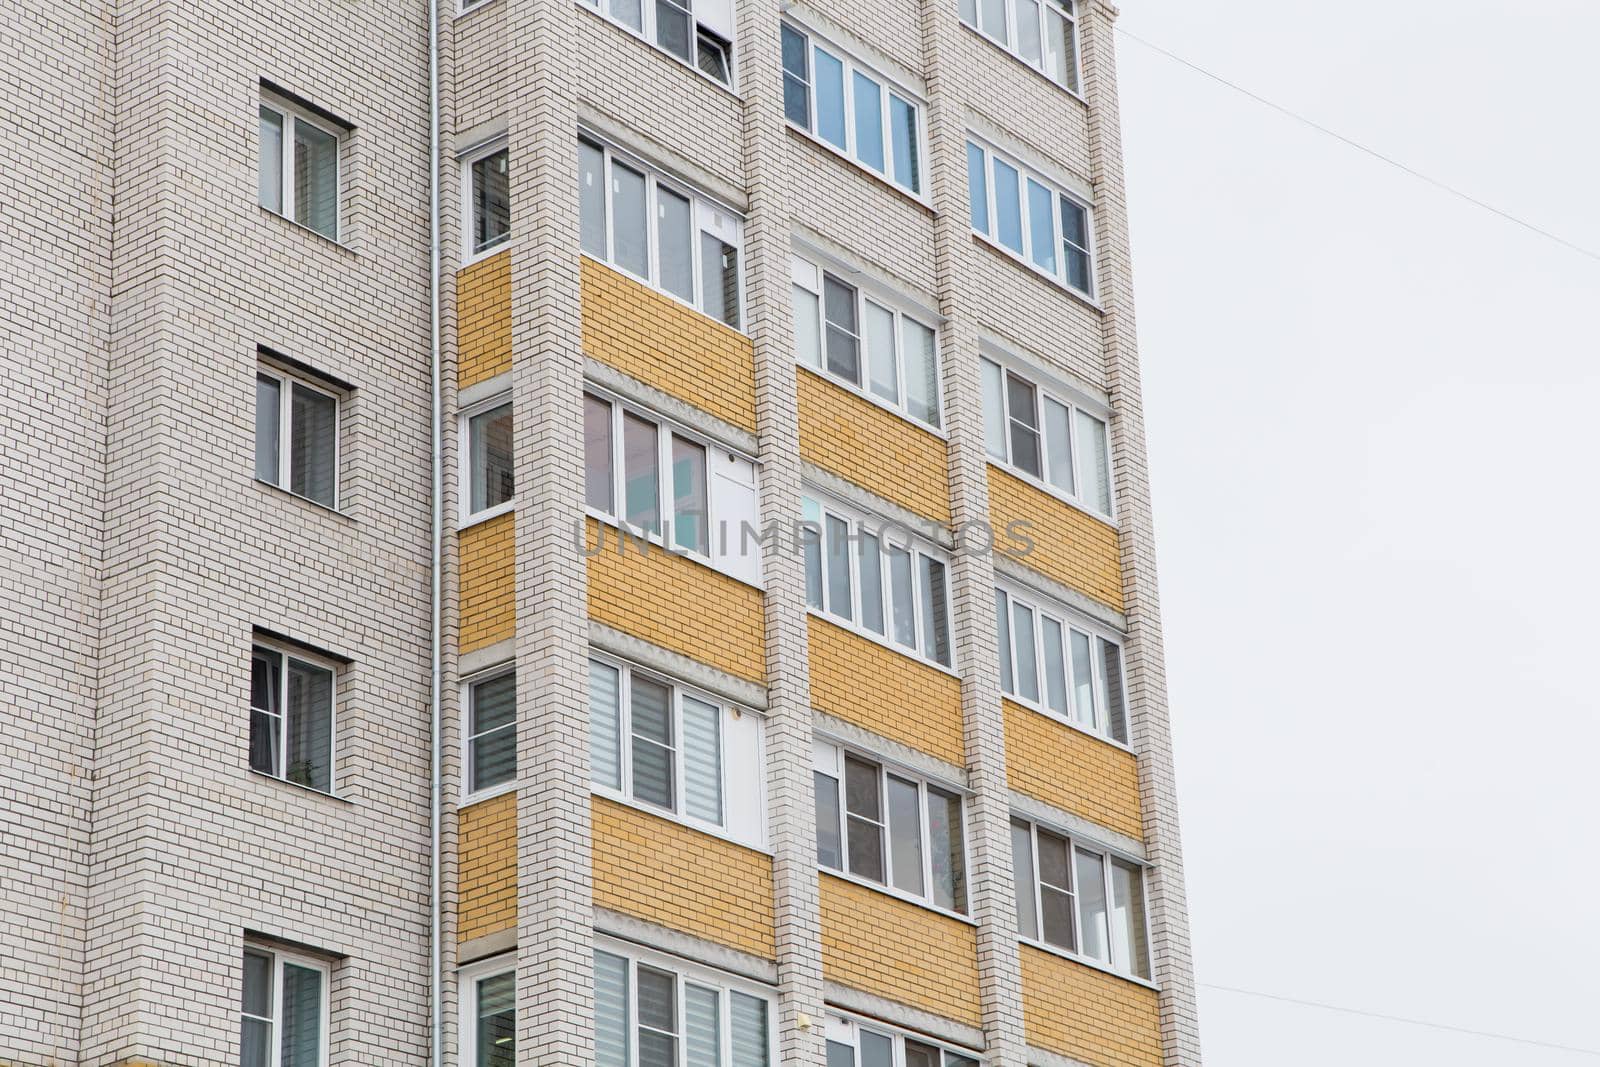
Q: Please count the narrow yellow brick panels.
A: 3